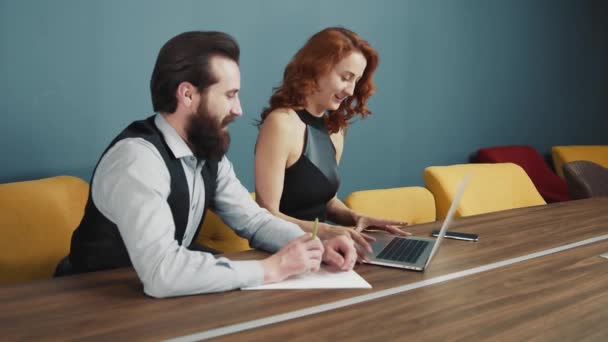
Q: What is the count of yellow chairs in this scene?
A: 5